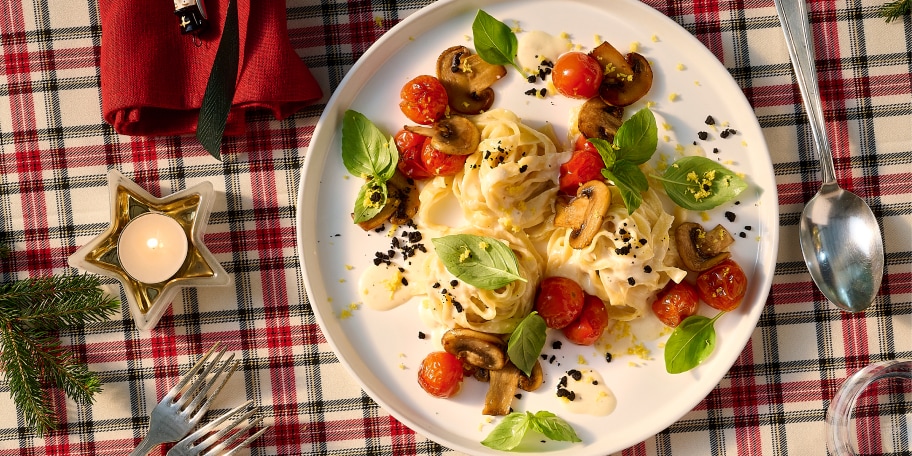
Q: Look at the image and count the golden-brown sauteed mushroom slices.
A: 9